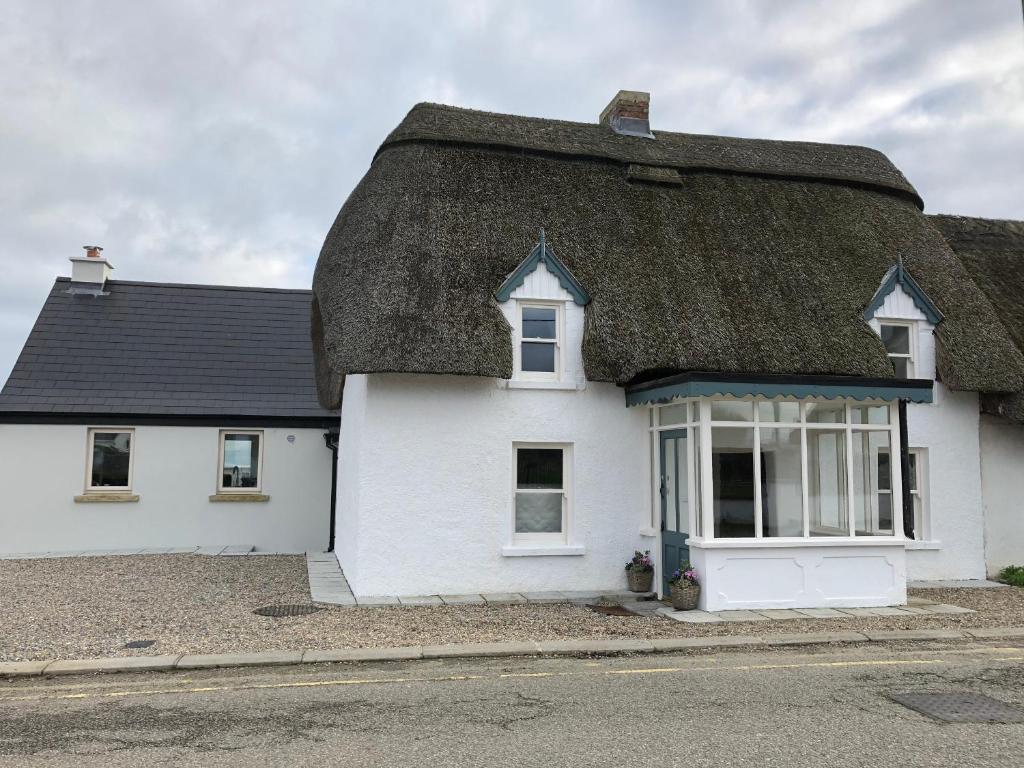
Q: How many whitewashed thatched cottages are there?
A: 1